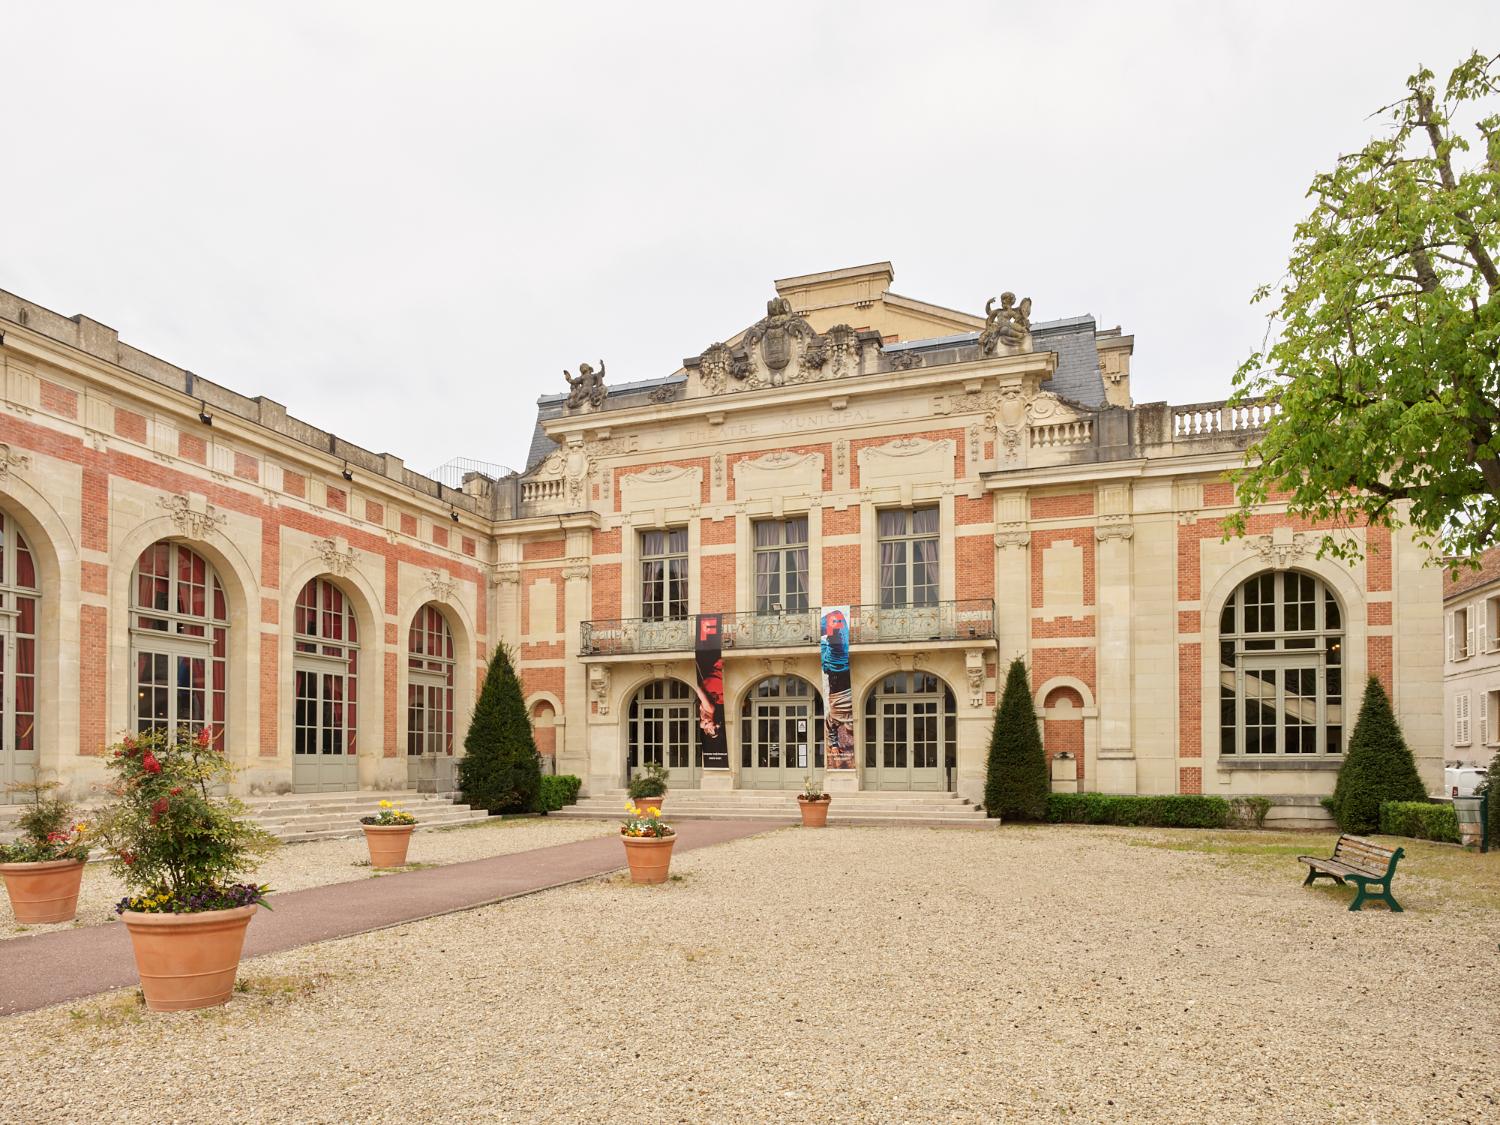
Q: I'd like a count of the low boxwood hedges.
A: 3